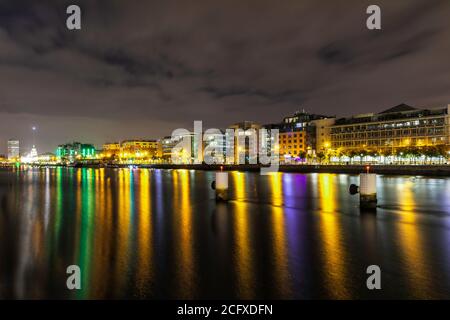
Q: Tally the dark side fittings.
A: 2